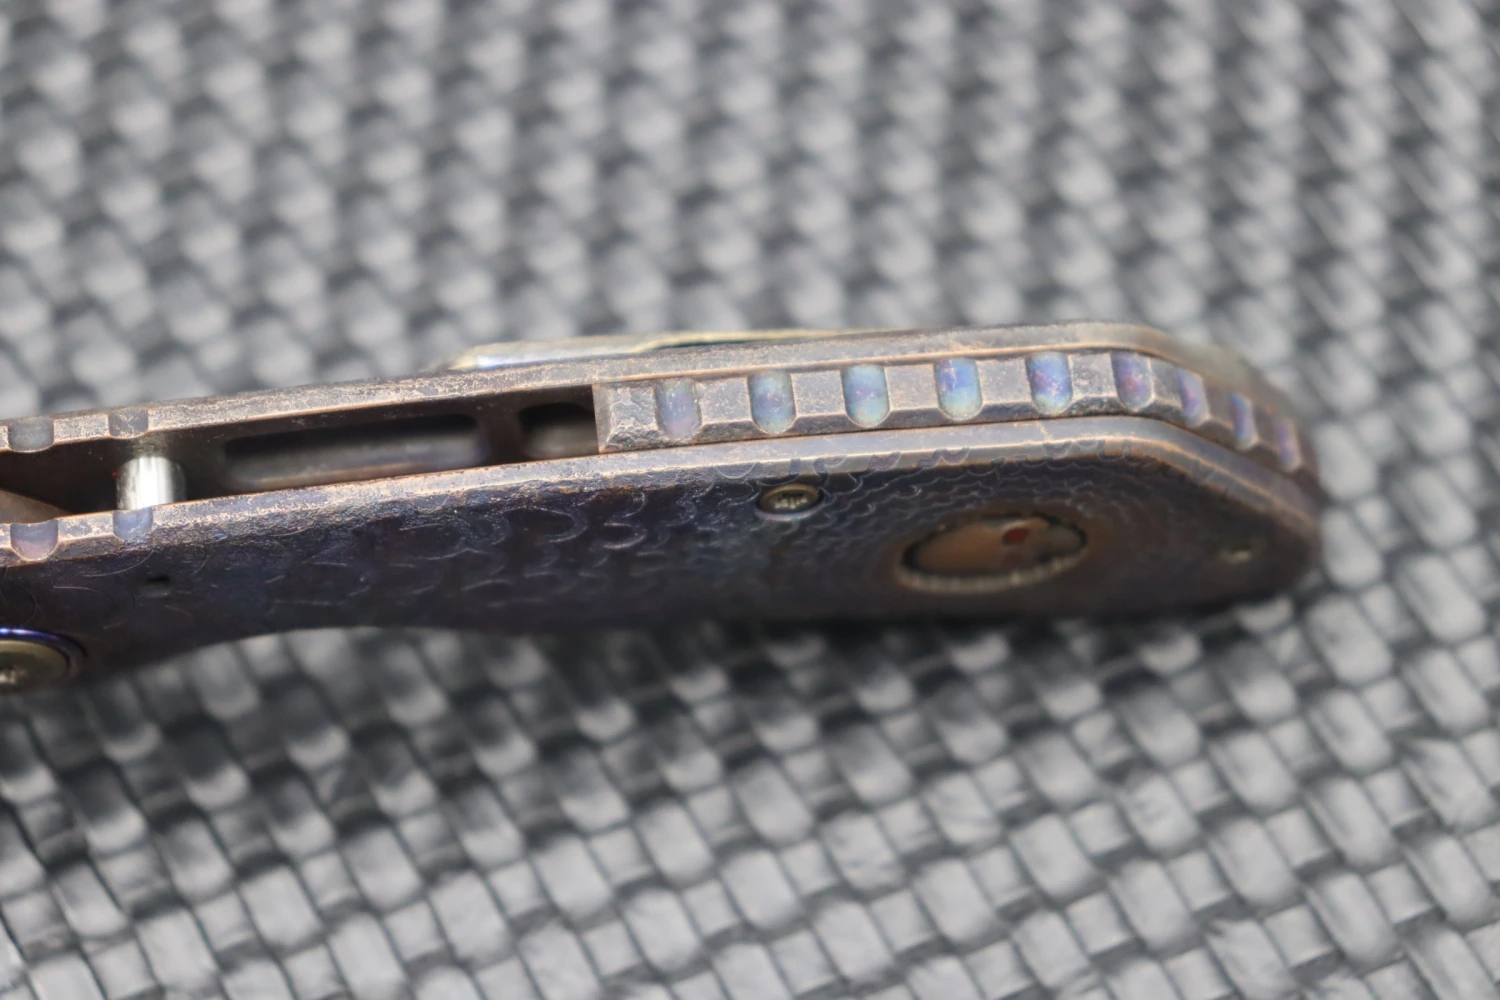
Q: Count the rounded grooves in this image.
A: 13